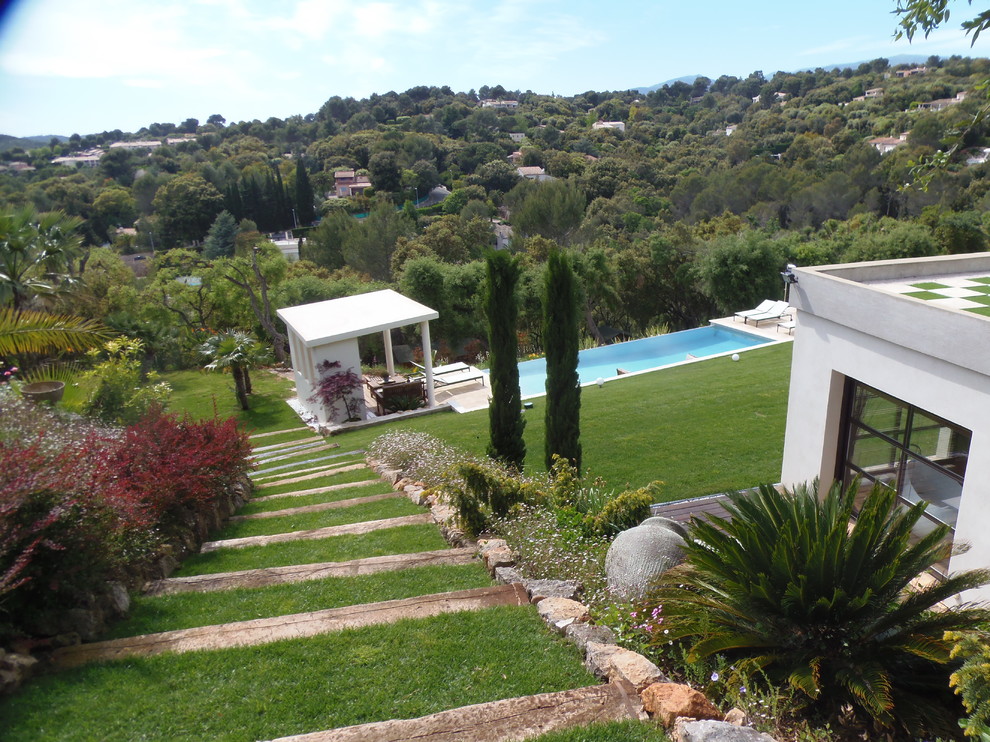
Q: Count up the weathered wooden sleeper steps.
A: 13